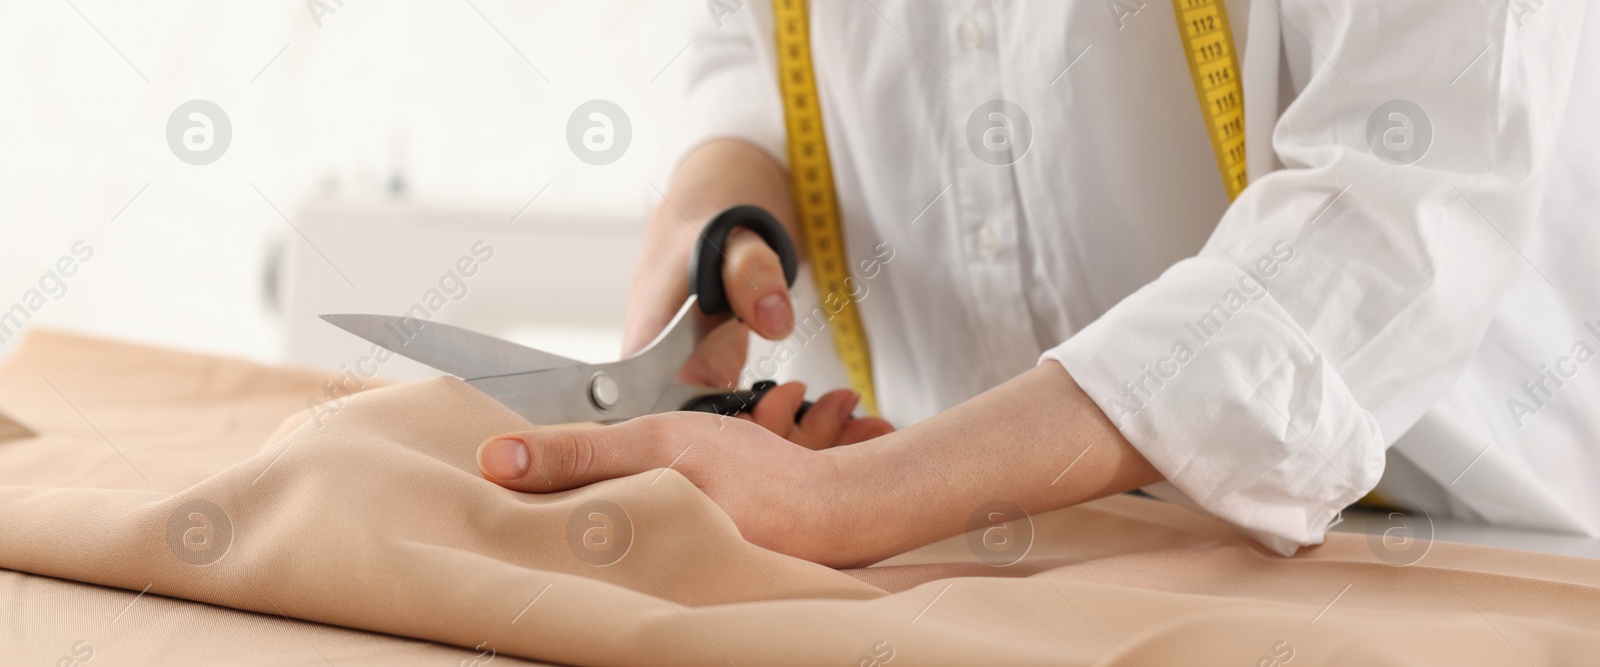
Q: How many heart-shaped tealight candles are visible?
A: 0